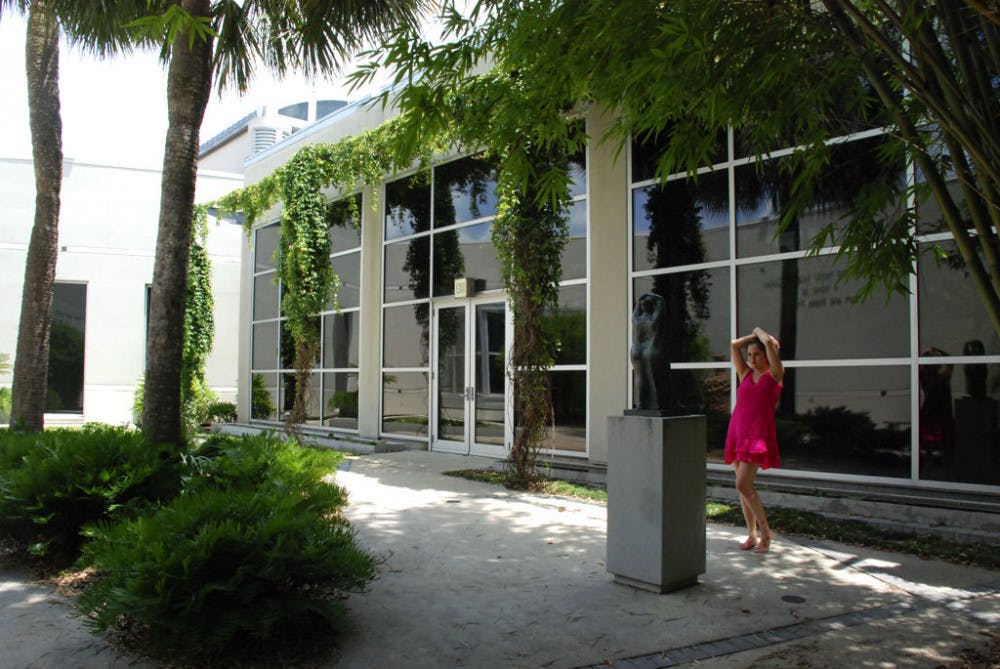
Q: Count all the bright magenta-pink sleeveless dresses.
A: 1